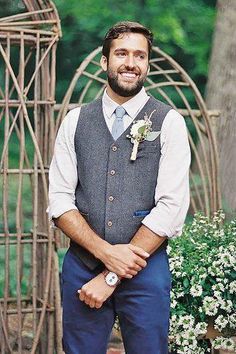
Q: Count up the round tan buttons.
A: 4